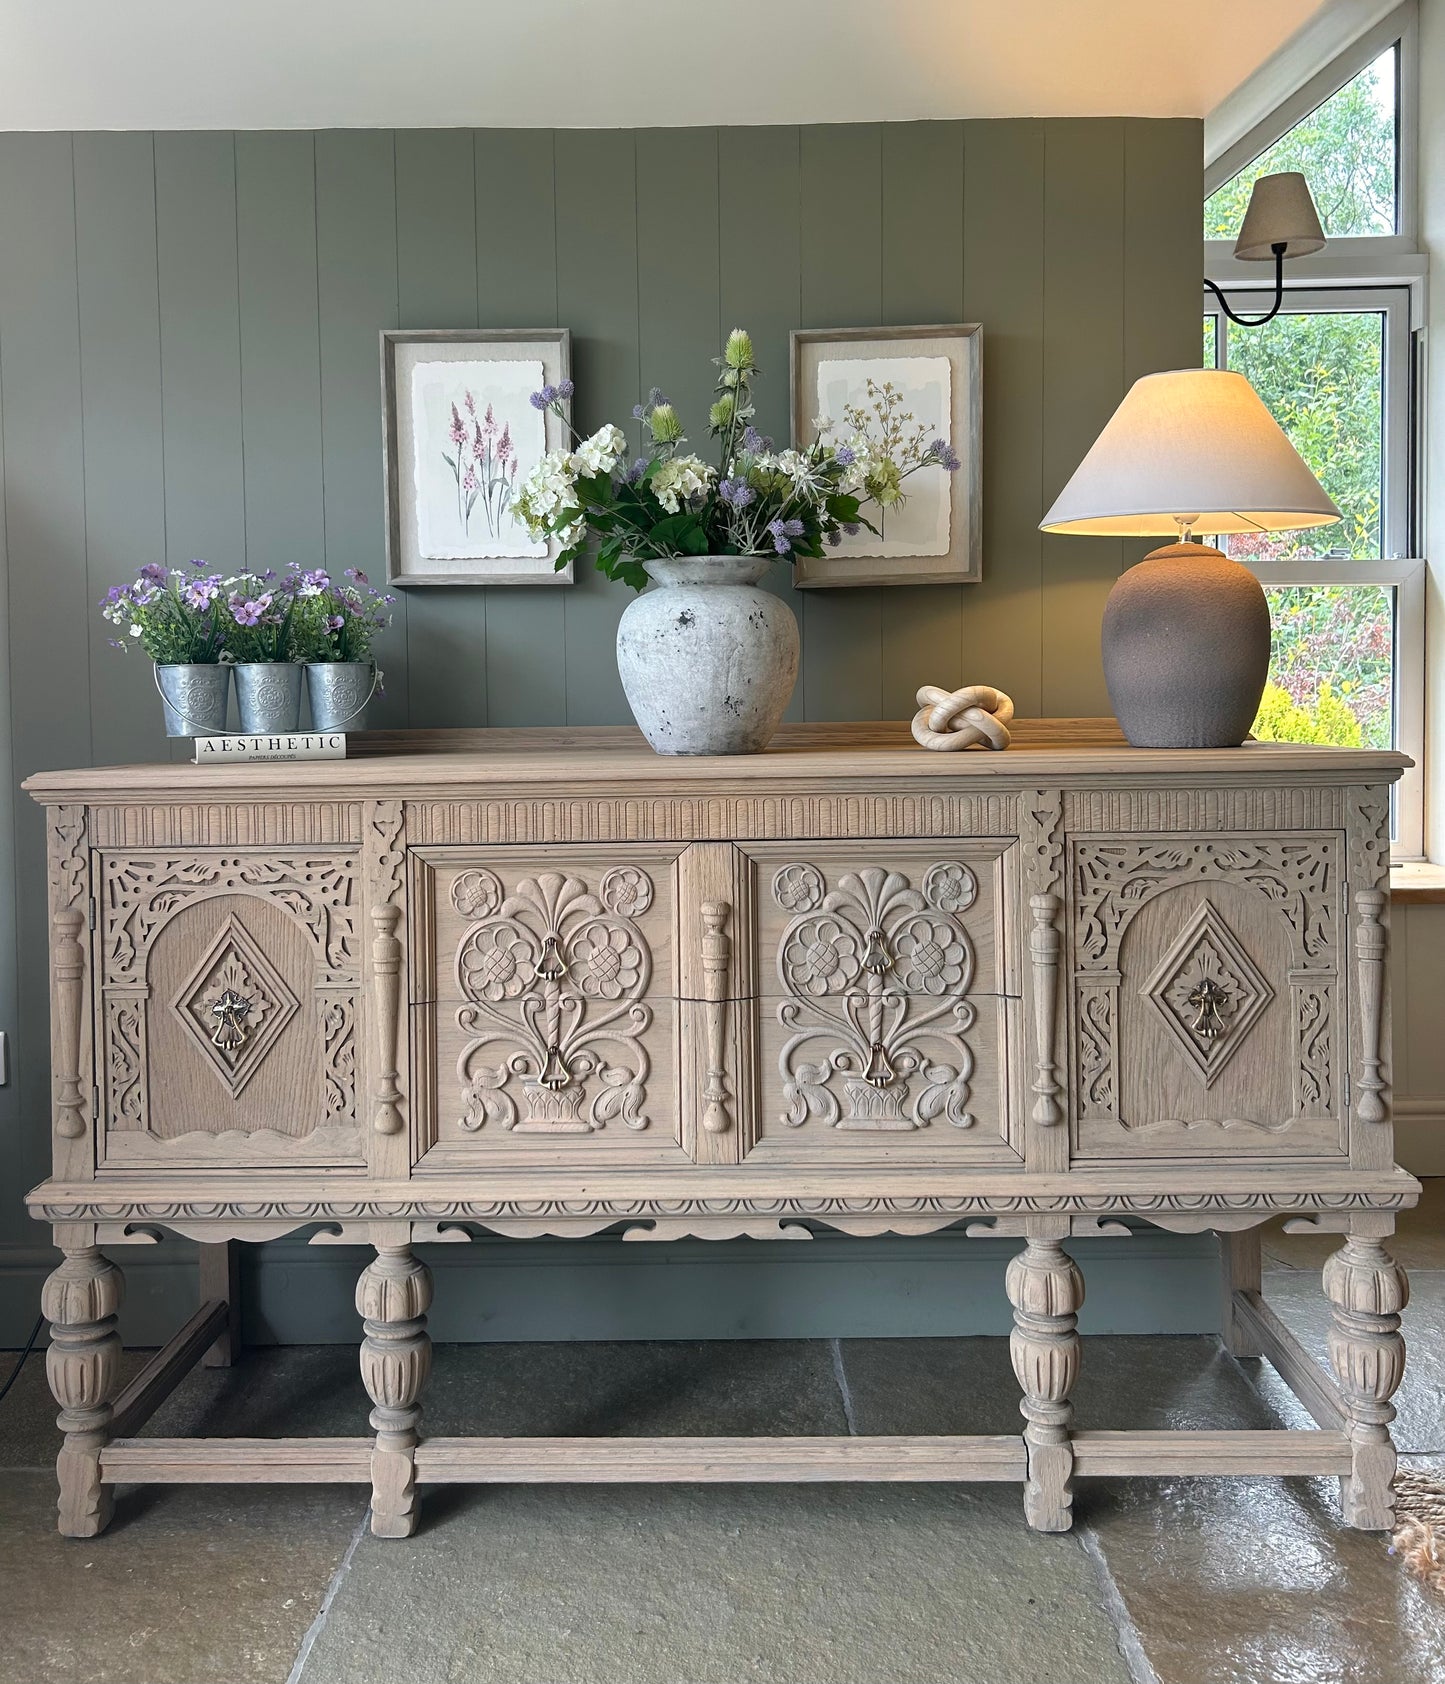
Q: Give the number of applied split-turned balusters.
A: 5